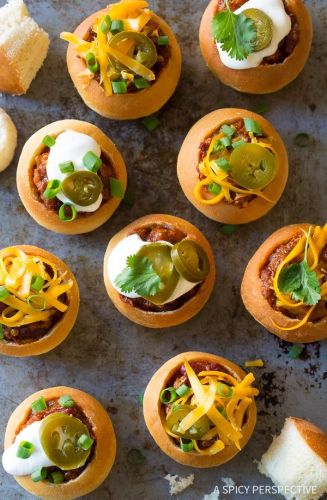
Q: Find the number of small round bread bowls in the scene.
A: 9